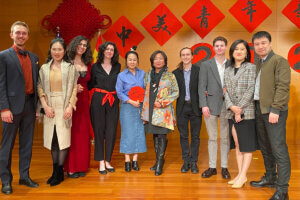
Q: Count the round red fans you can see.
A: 1